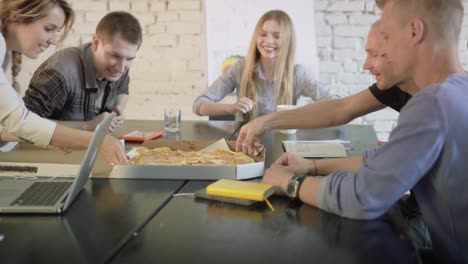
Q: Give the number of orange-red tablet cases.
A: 1